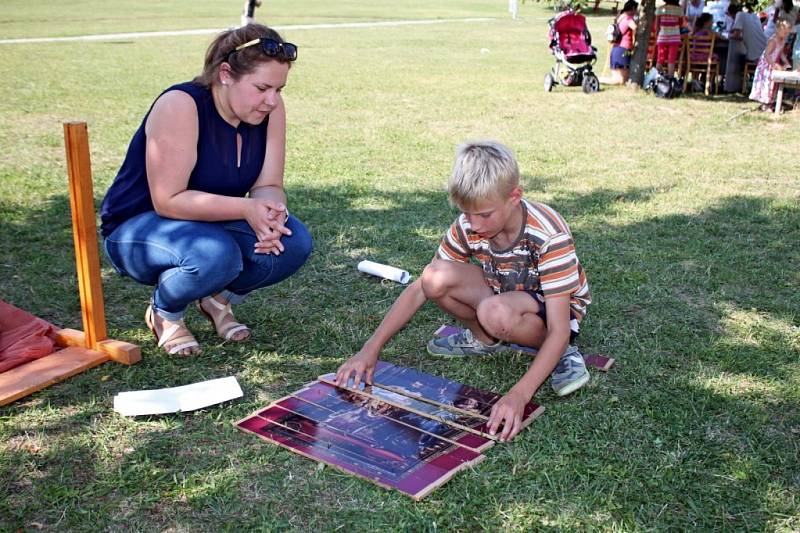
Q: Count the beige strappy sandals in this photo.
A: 2